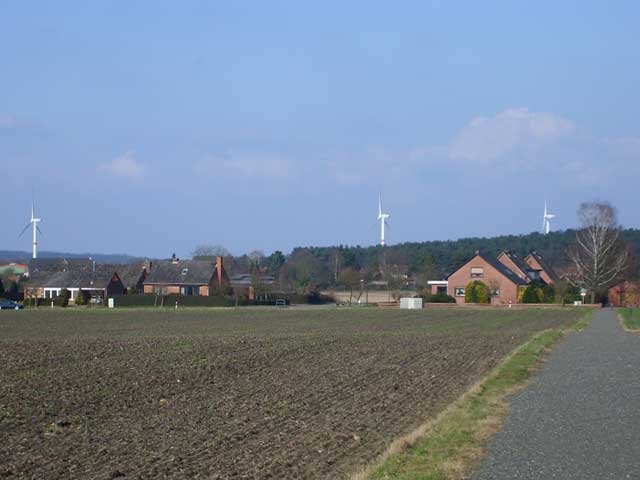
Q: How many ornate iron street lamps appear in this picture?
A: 0